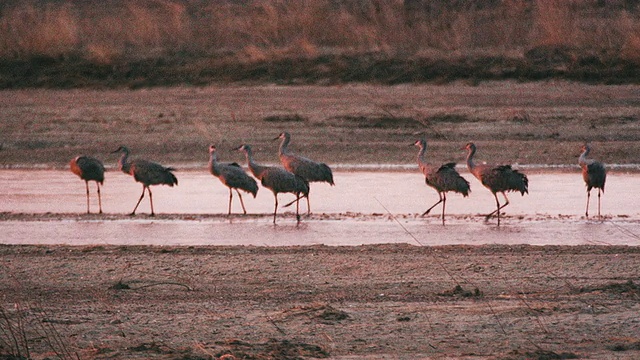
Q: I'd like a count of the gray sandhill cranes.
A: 8